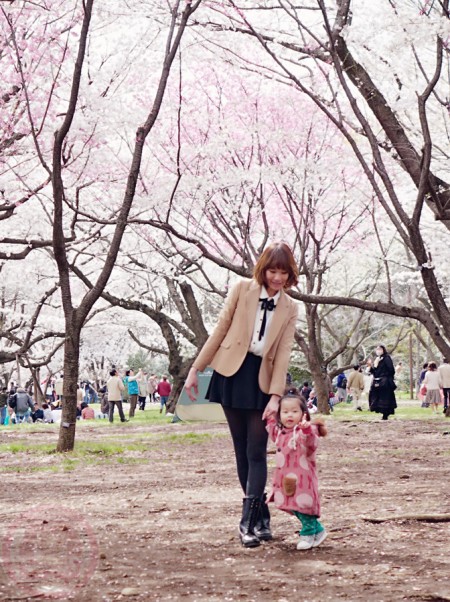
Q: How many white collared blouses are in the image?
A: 1